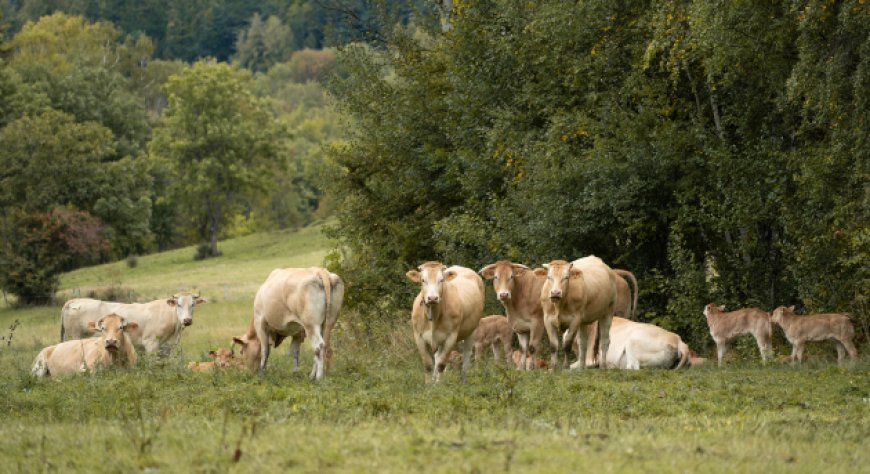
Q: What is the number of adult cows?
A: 7